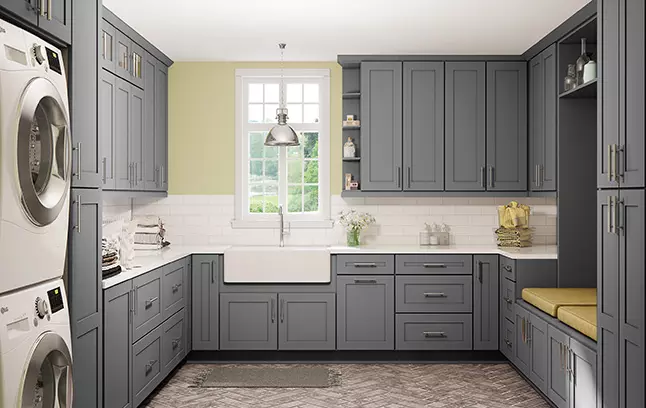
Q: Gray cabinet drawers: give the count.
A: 11